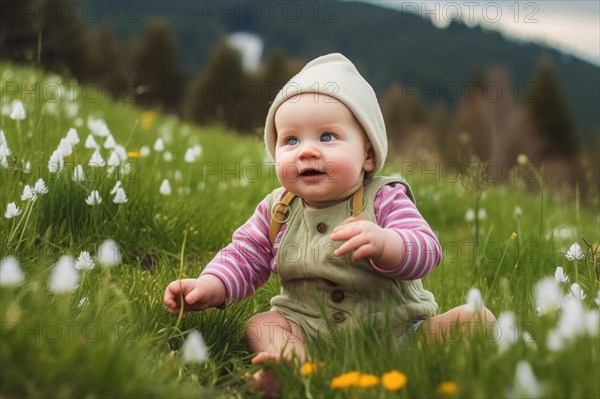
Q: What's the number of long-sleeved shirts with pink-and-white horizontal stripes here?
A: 1